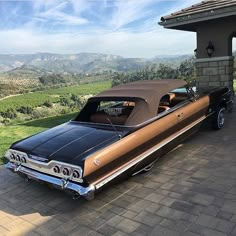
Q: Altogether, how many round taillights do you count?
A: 6